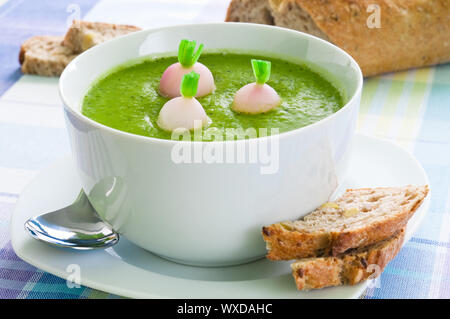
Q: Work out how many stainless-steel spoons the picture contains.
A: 1